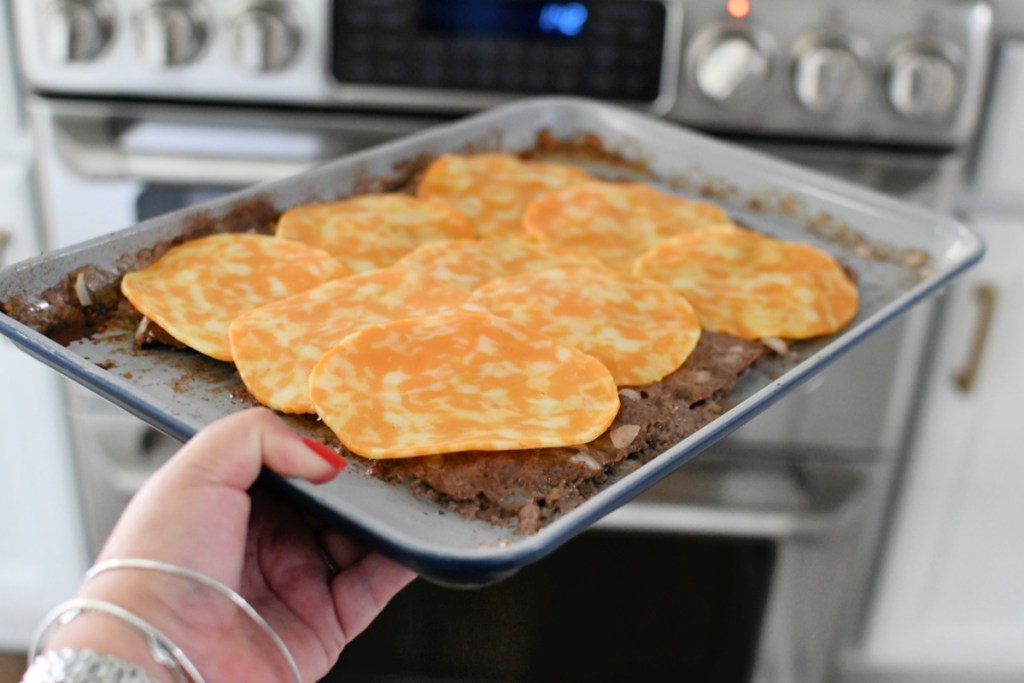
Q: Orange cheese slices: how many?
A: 9